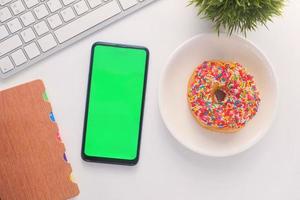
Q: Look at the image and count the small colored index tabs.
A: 5